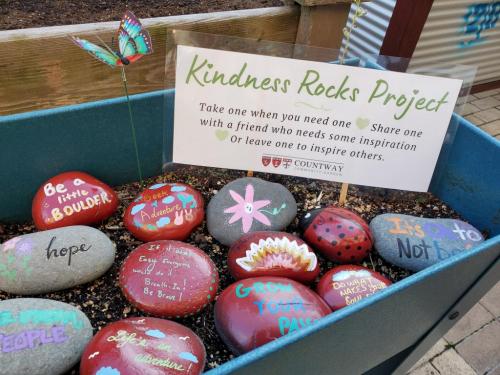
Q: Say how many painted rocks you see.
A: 12